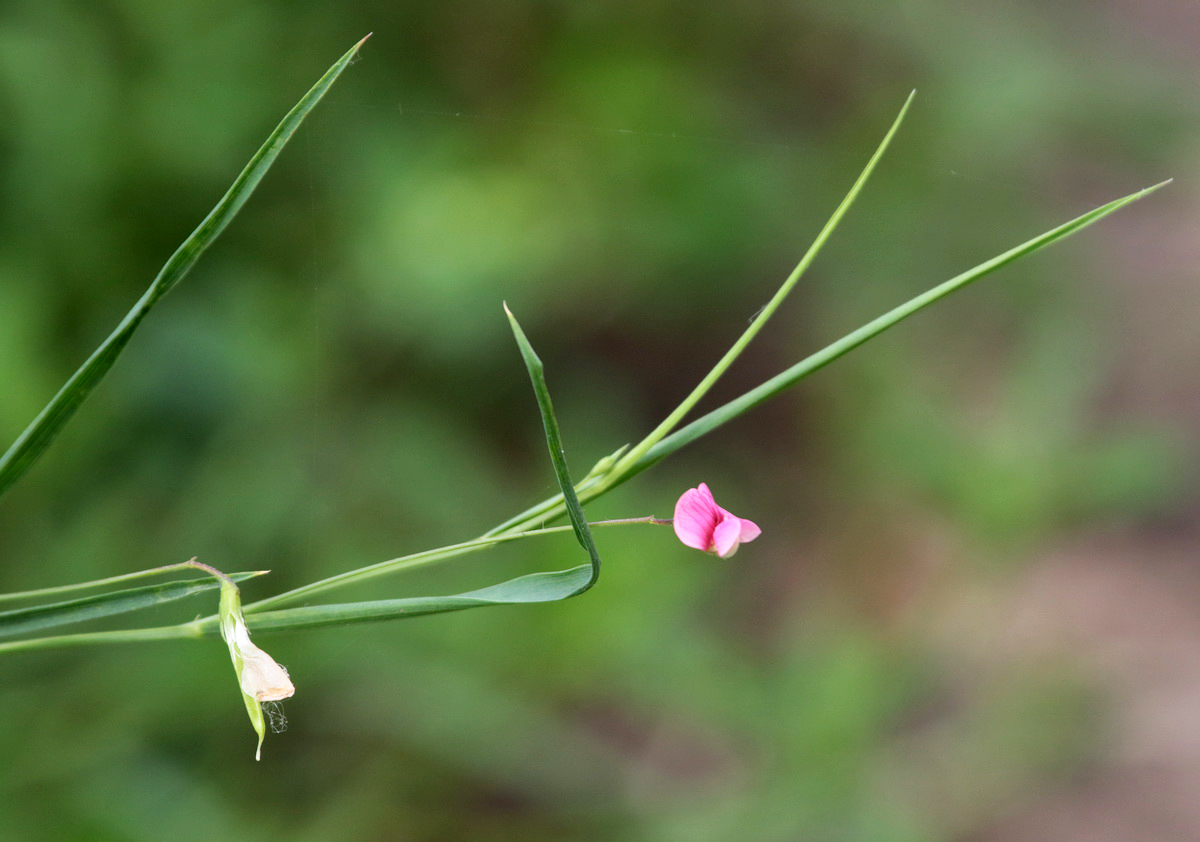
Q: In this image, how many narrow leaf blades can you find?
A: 5